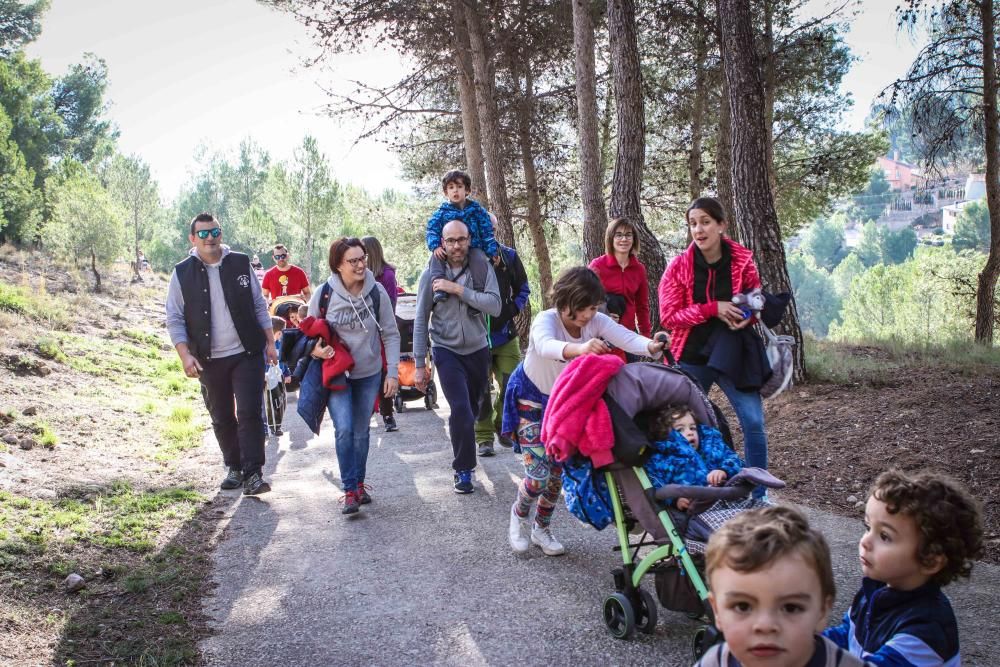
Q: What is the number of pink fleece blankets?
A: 1